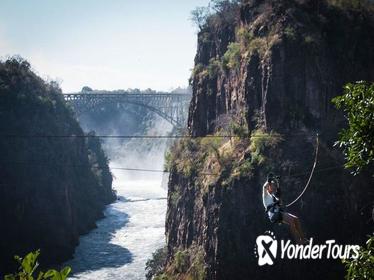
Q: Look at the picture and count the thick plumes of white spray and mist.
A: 1